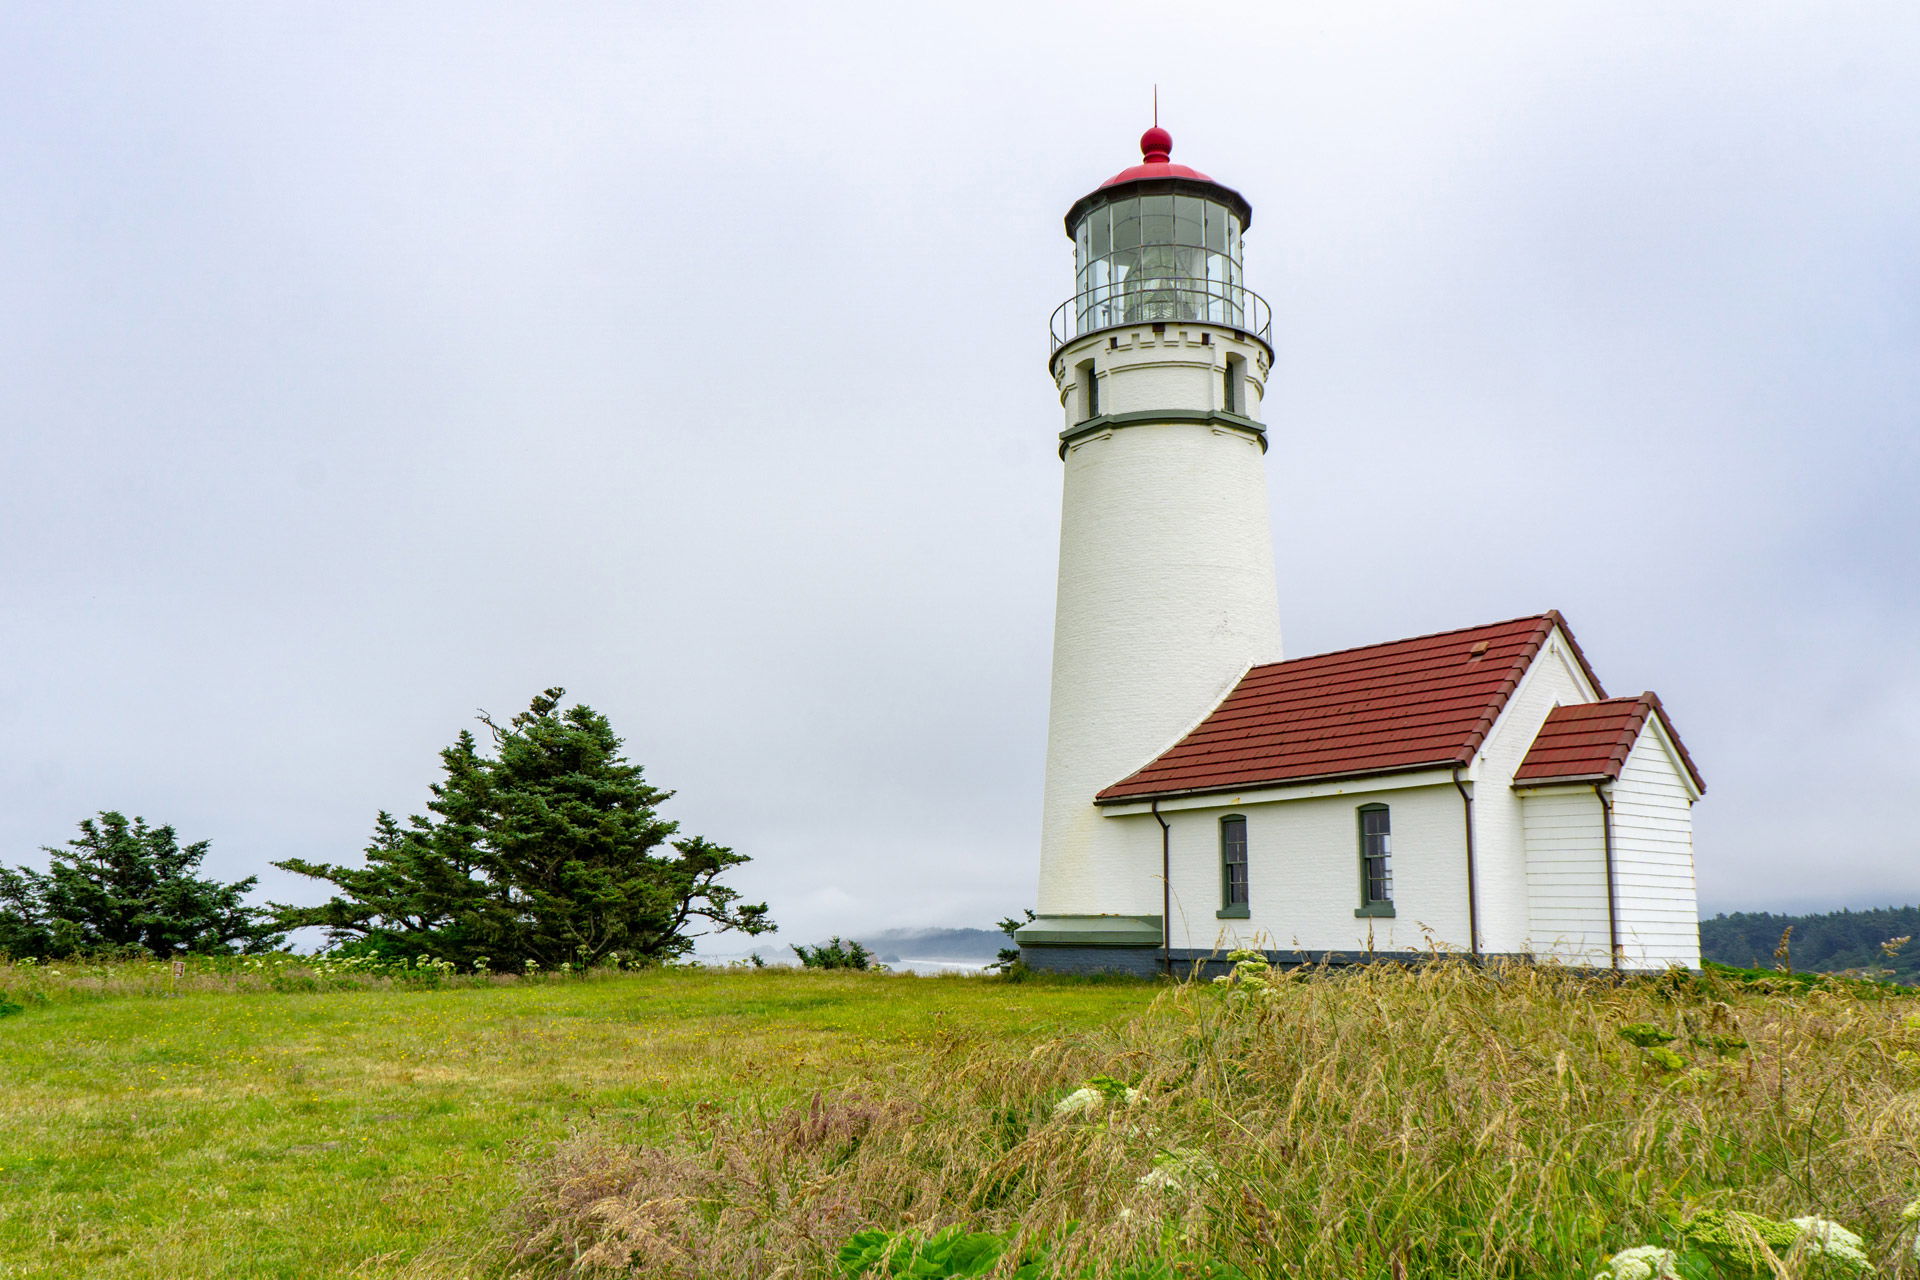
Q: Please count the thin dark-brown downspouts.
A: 3